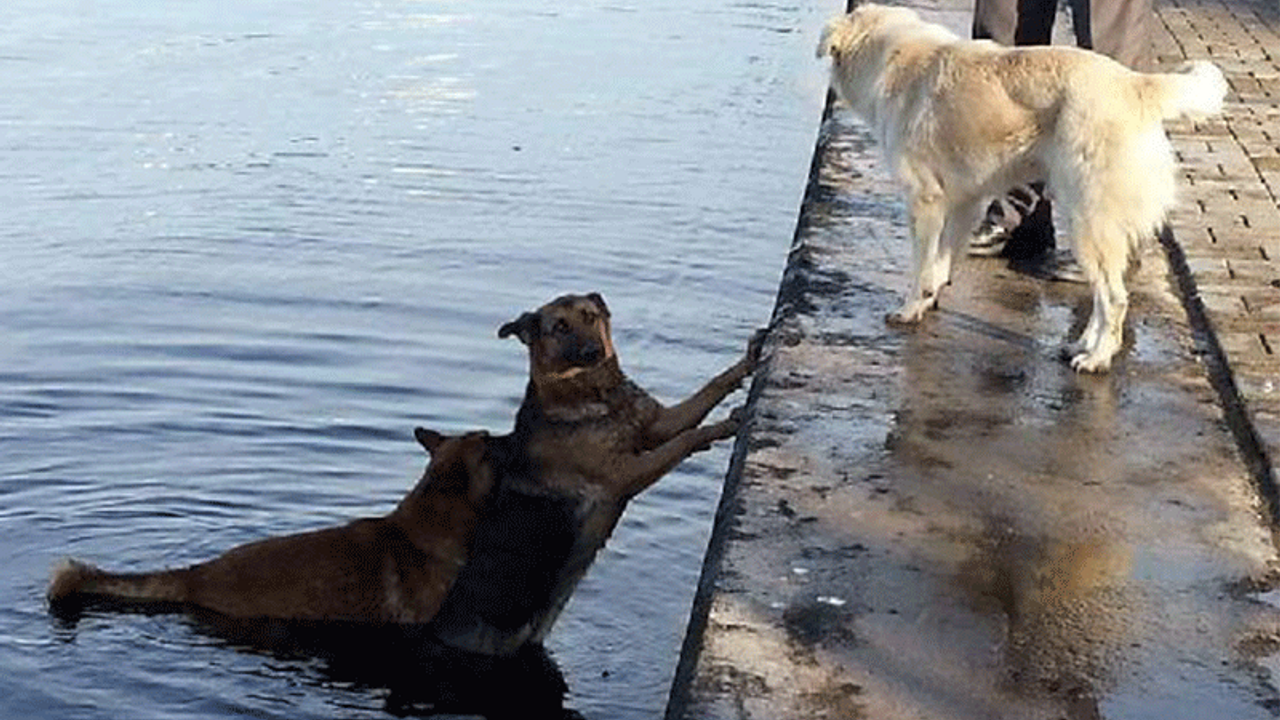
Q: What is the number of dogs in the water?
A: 2